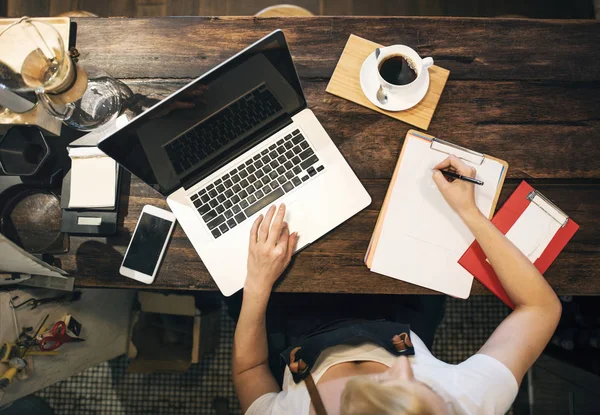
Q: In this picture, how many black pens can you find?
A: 1